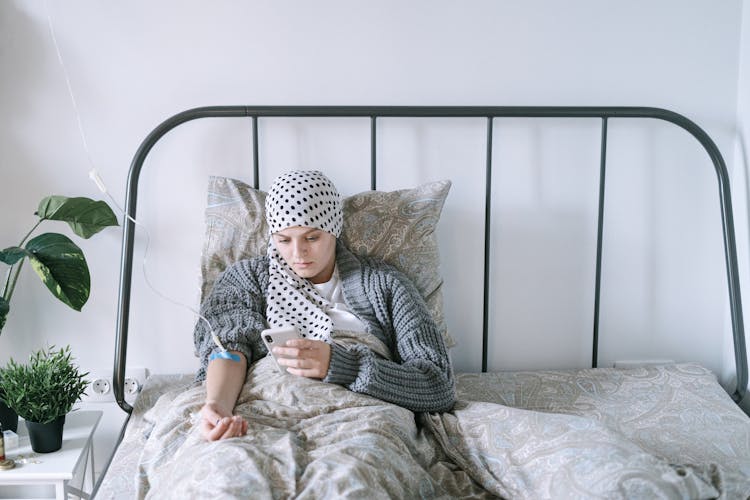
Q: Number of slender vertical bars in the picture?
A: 4